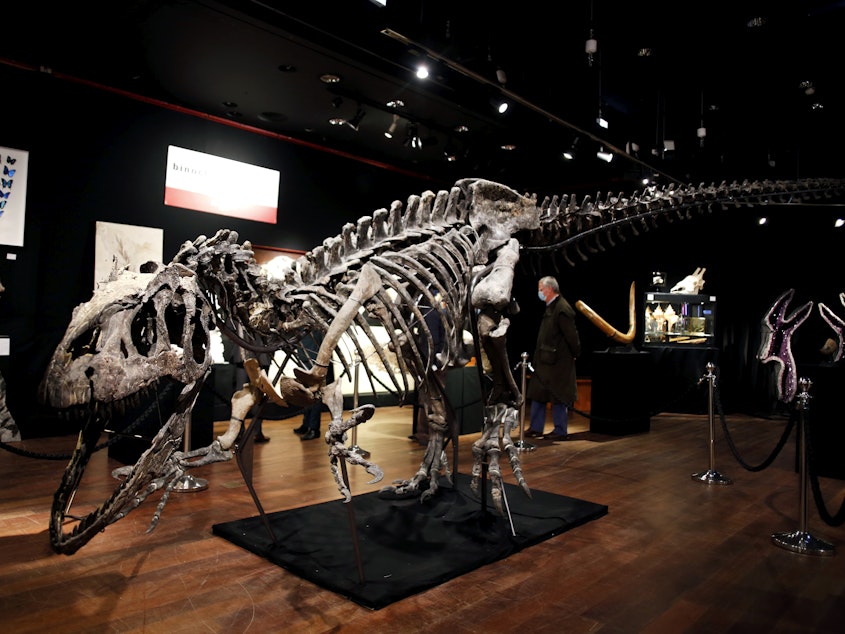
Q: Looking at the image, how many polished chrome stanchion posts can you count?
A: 5